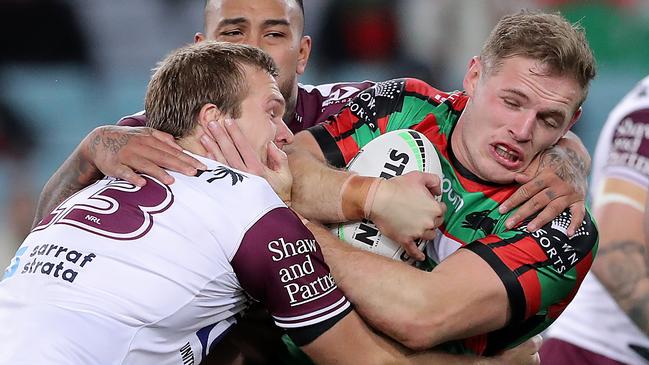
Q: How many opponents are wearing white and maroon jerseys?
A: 3